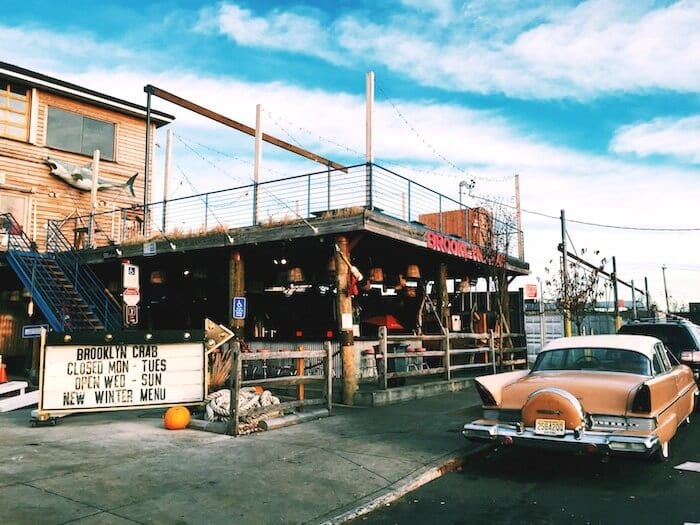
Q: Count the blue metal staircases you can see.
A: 1